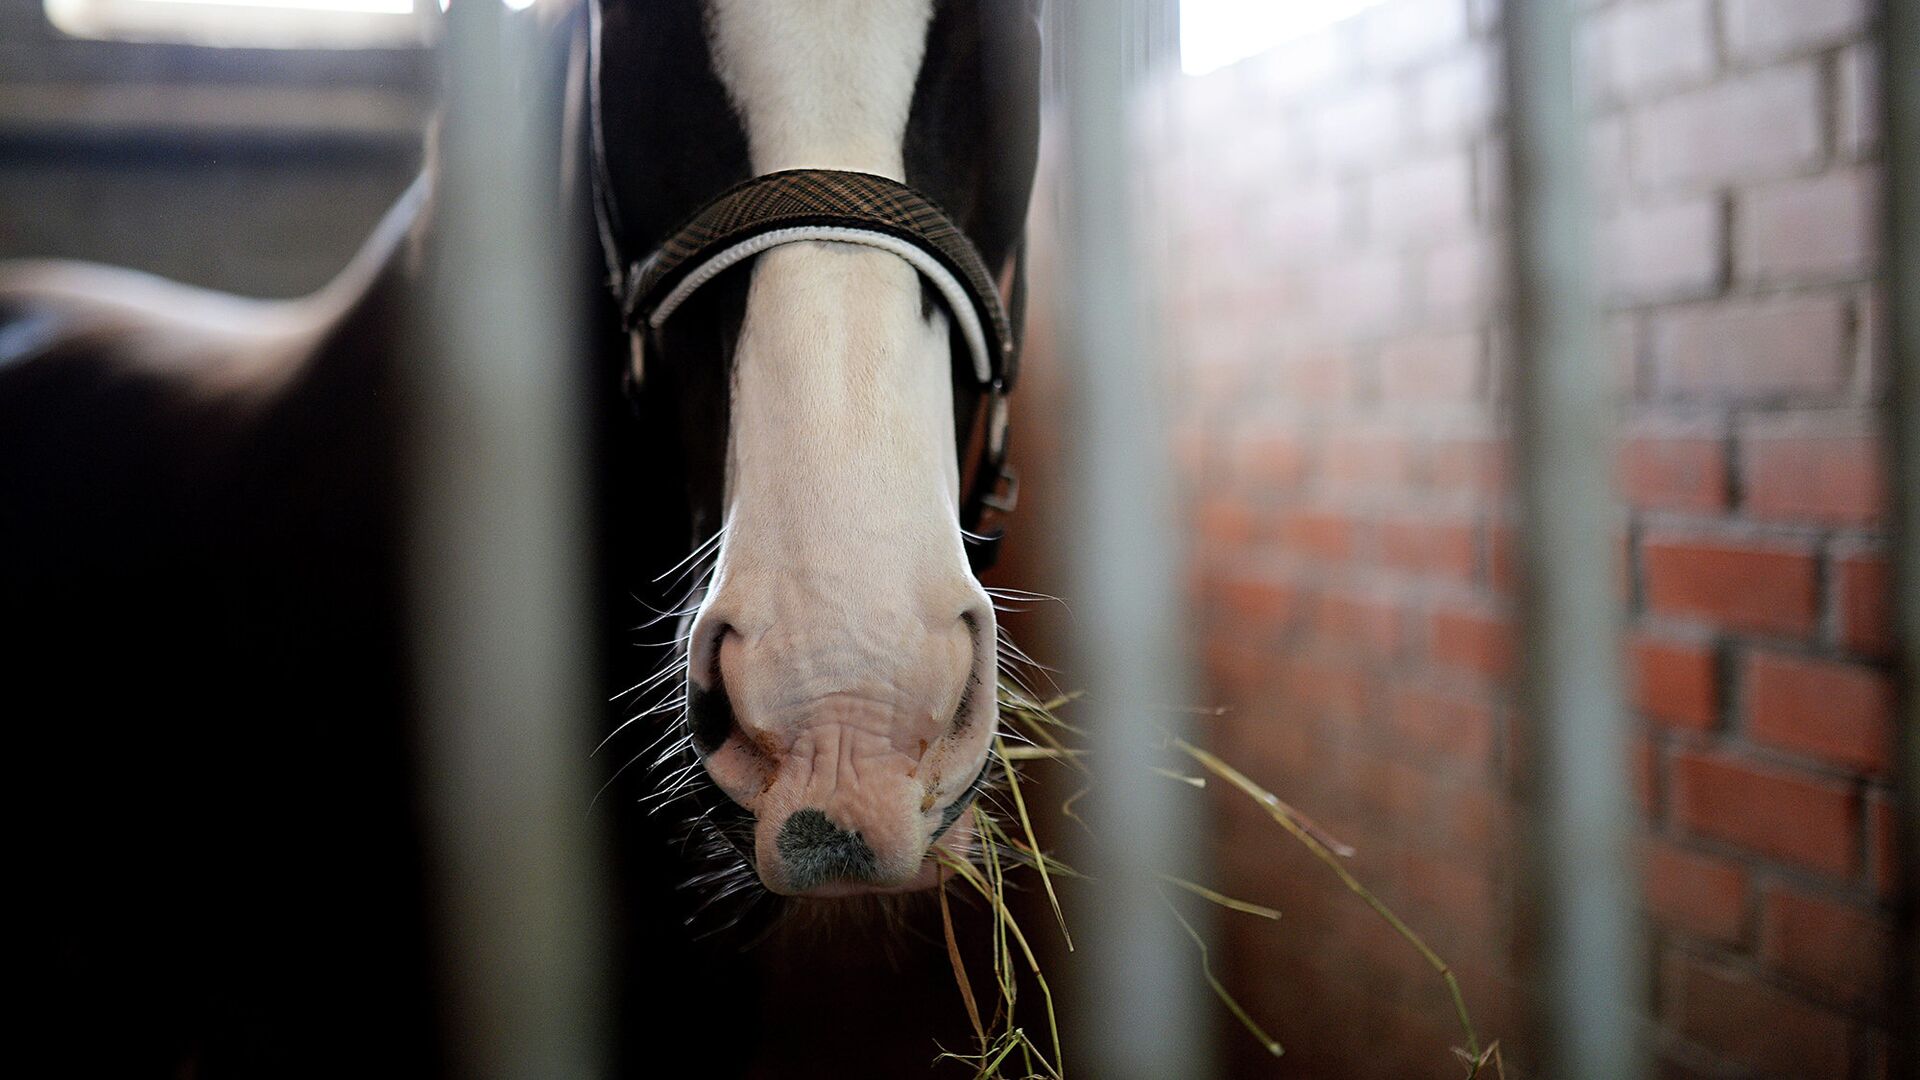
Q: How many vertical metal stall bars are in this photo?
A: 4